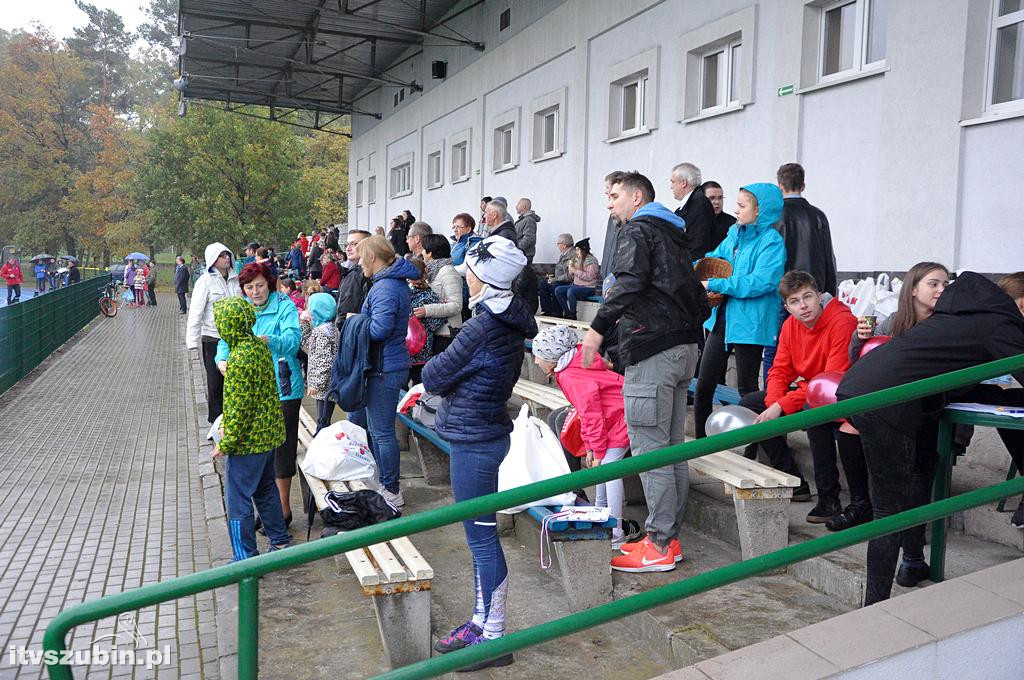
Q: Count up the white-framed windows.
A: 11